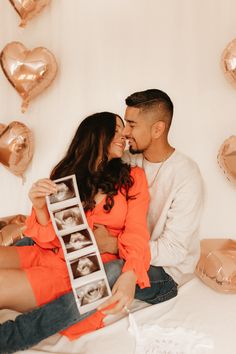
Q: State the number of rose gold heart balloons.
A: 7